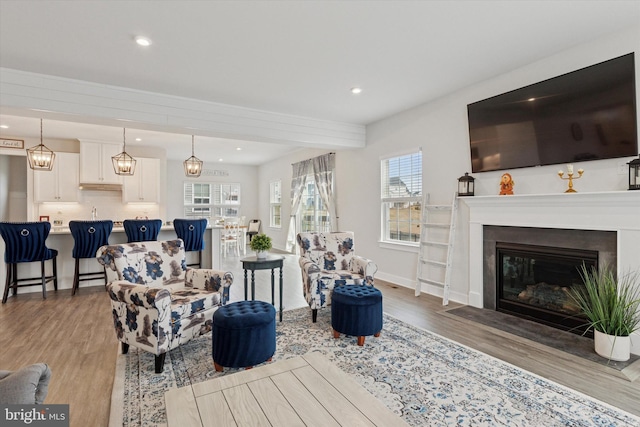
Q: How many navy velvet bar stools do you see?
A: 4